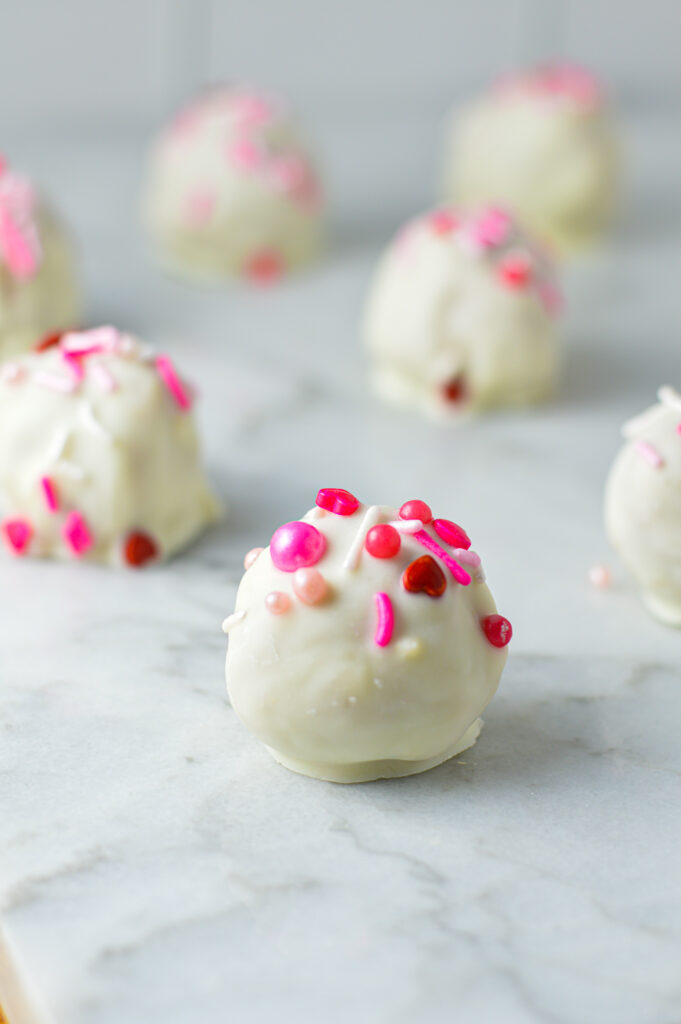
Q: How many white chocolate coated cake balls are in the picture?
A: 7